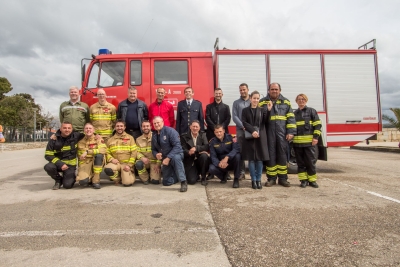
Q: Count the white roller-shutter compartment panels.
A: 3